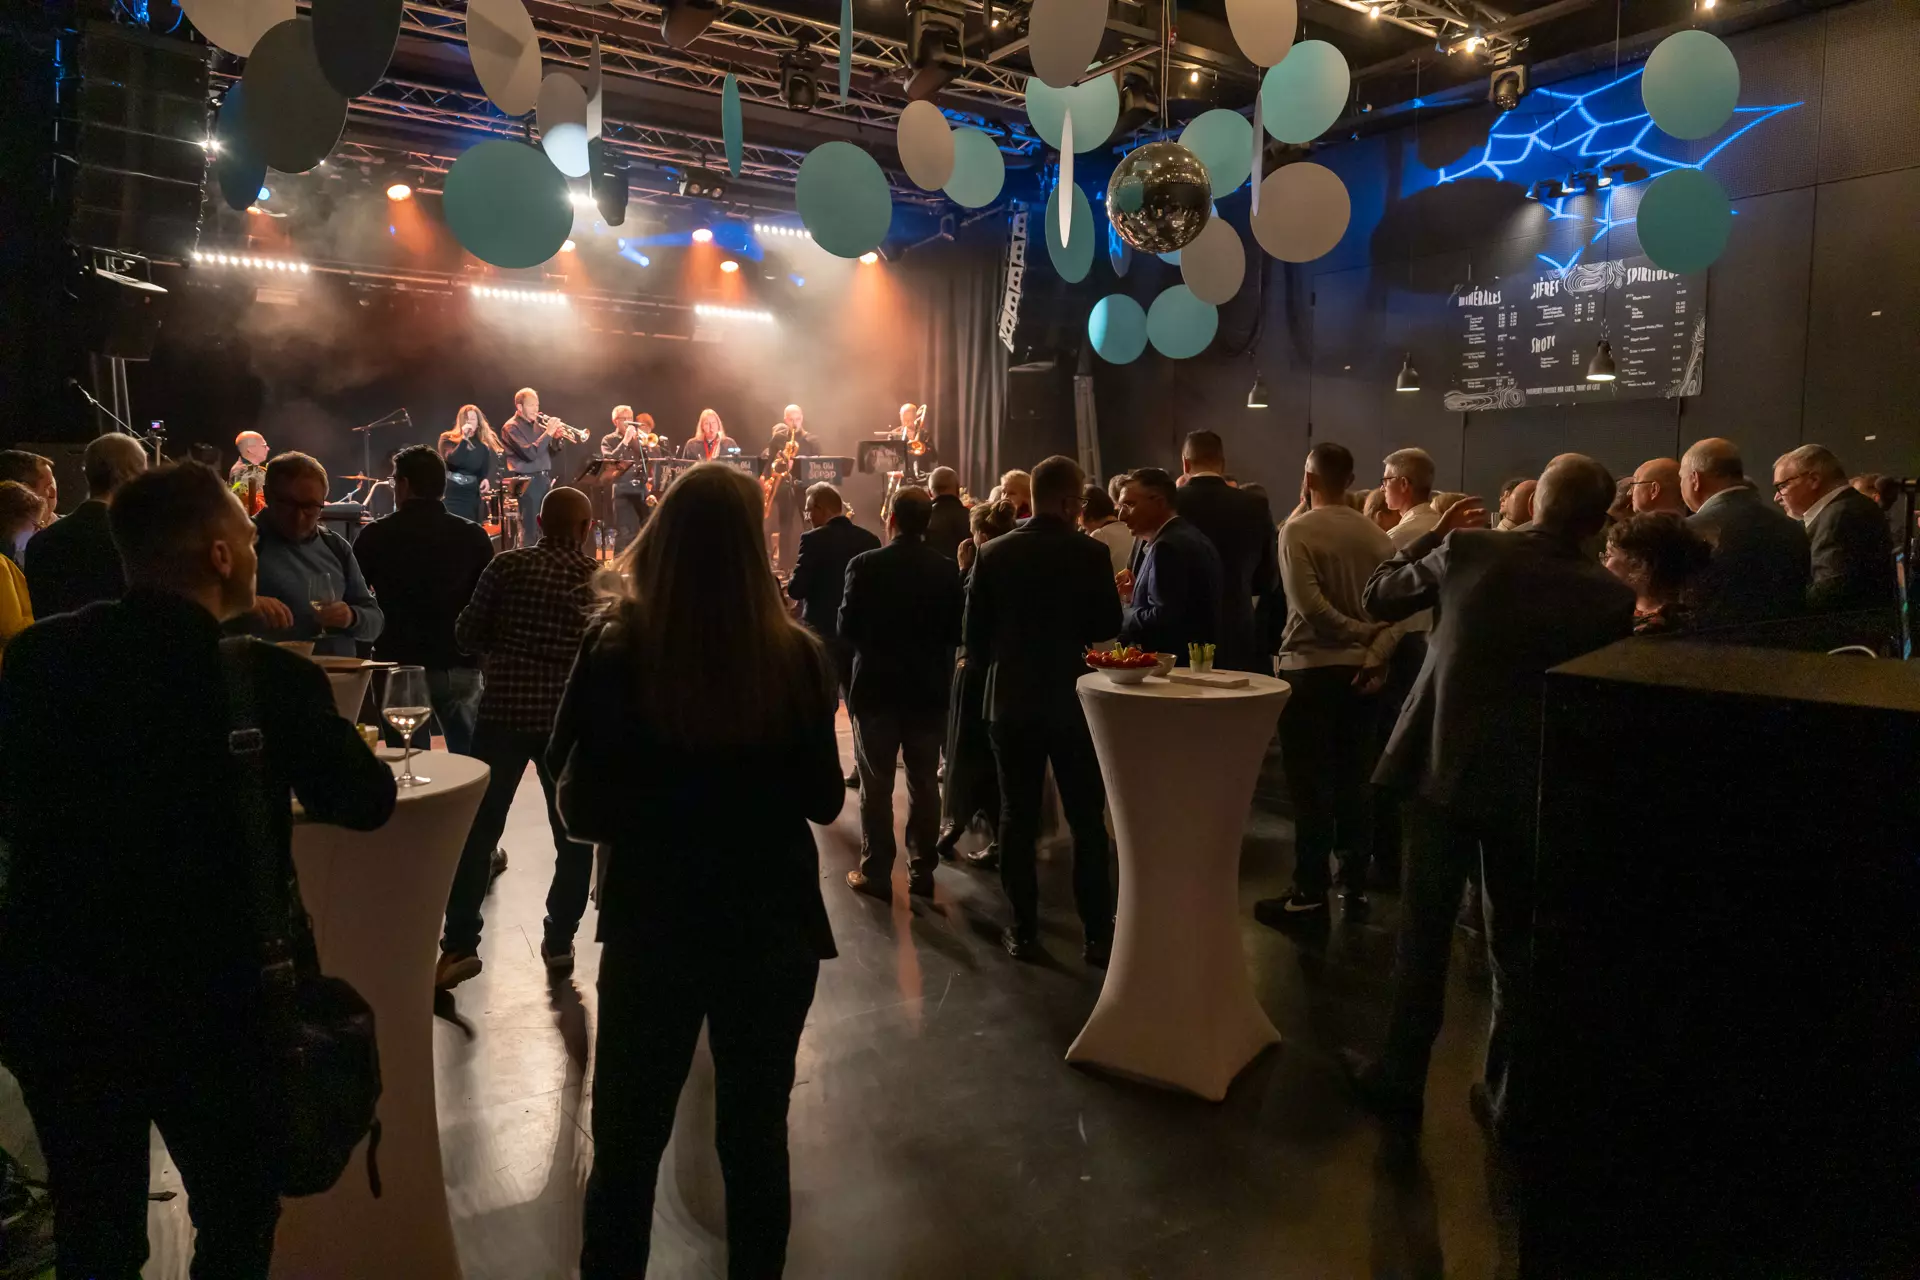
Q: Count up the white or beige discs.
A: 11